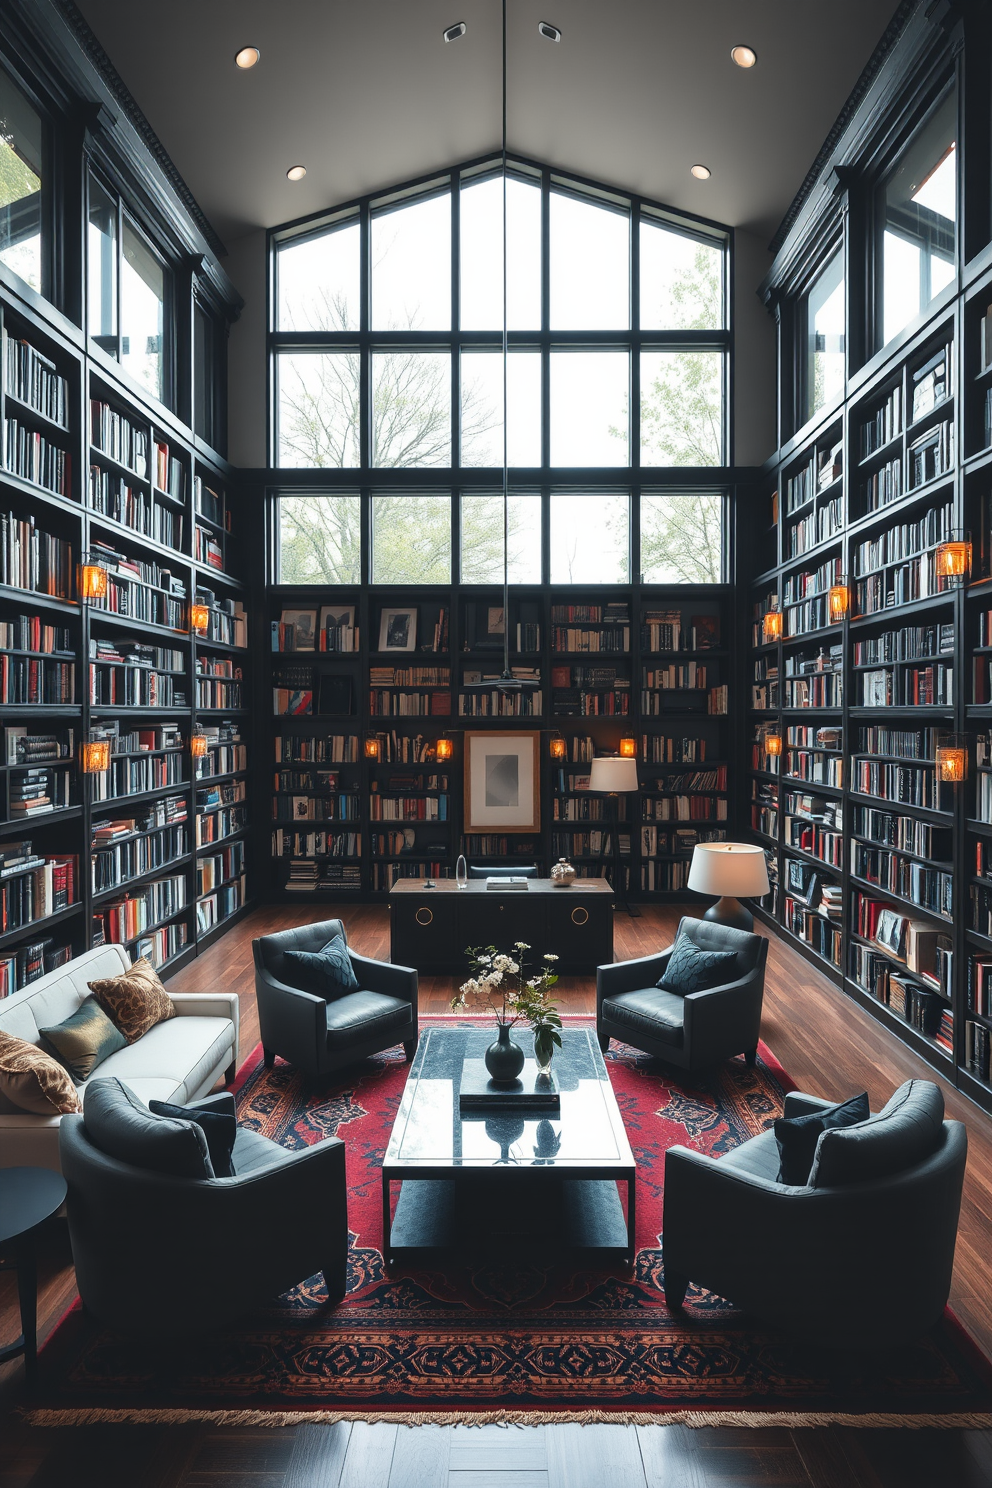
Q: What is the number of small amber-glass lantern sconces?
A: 13